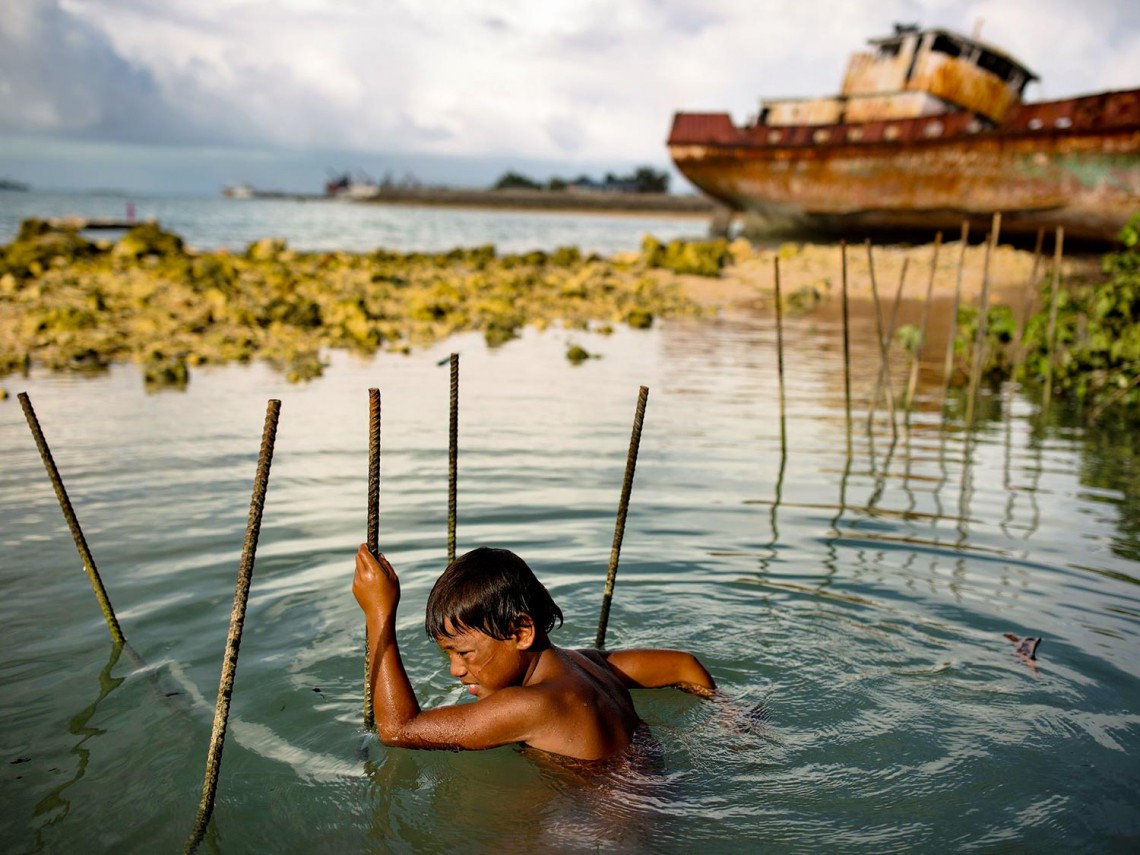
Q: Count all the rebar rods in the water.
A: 15